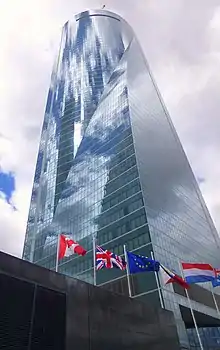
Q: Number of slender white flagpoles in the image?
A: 6